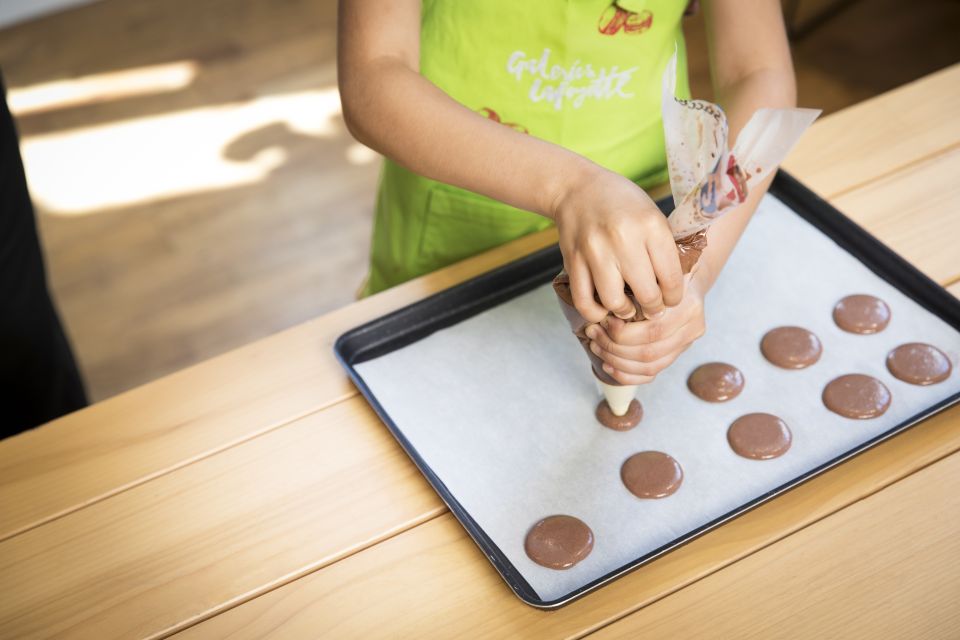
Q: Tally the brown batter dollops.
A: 9